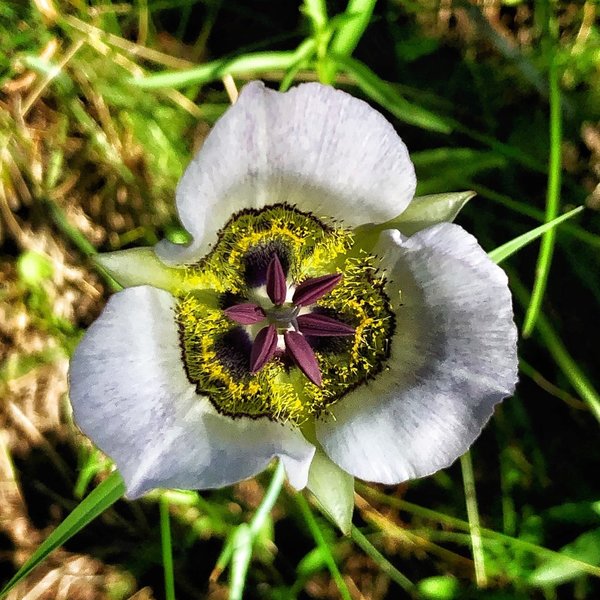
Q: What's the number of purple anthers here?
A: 6